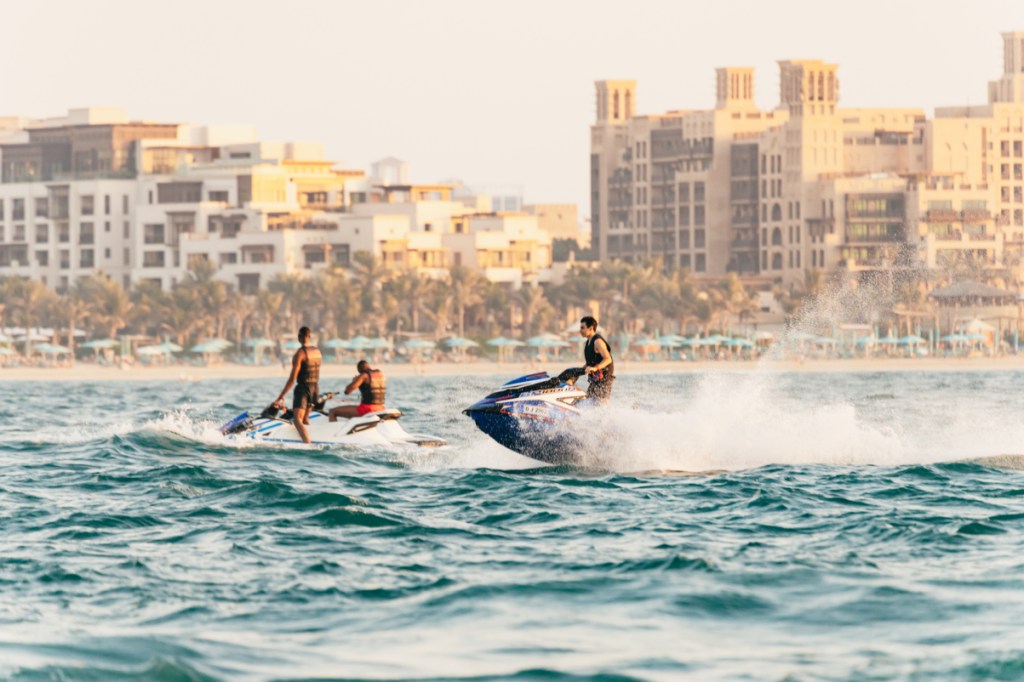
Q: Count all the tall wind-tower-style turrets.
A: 4